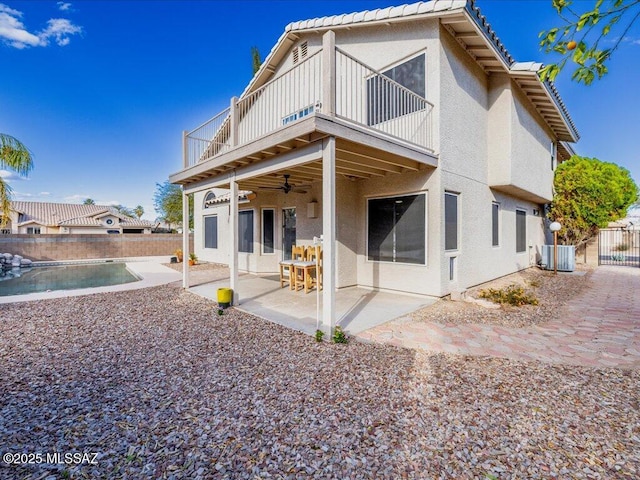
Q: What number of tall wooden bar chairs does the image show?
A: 2